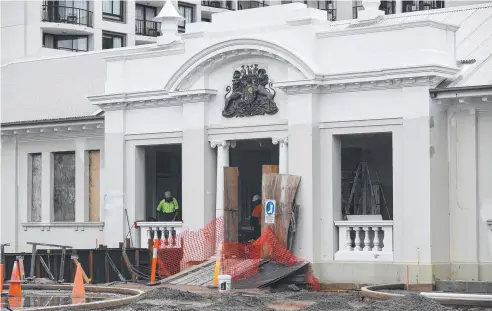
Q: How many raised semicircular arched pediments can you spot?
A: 1